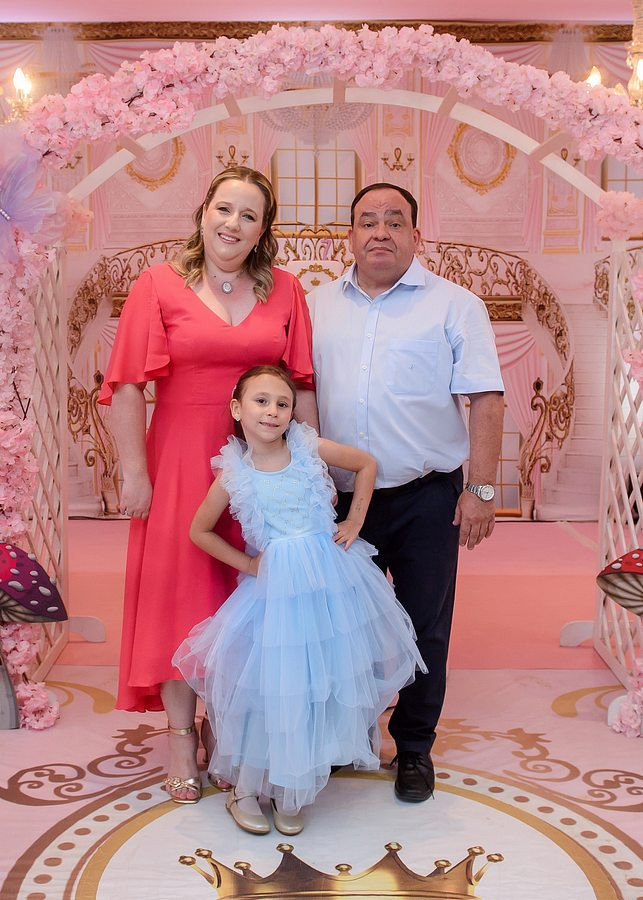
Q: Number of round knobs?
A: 9